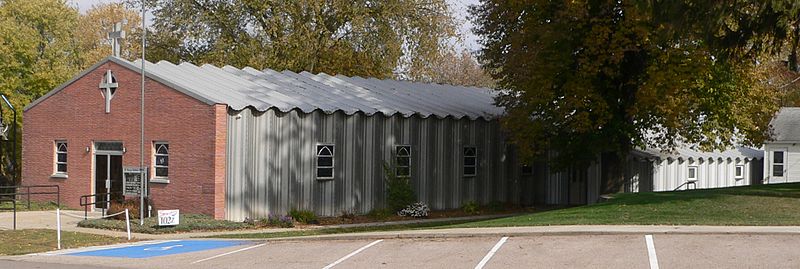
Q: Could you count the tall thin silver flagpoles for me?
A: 1